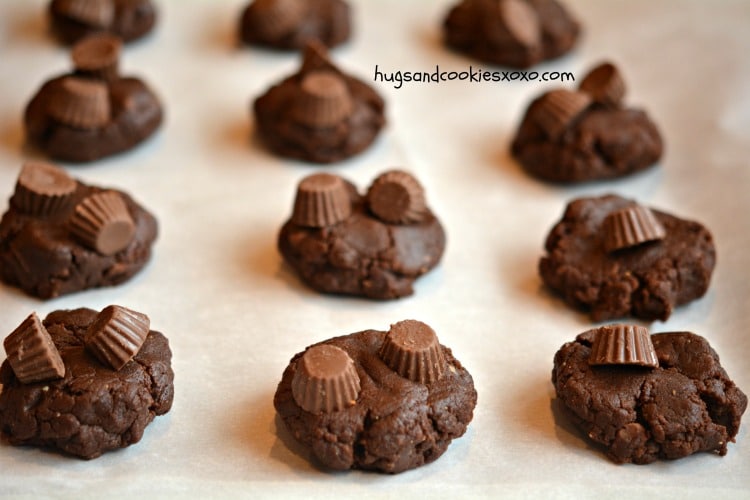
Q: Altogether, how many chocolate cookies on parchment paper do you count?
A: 12